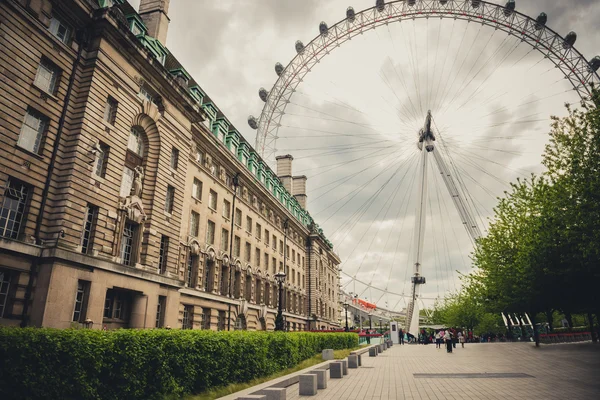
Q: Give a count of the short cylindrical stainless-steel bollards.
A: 0